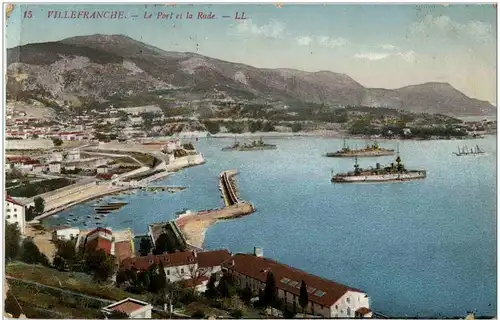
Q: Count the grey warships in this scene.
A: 3